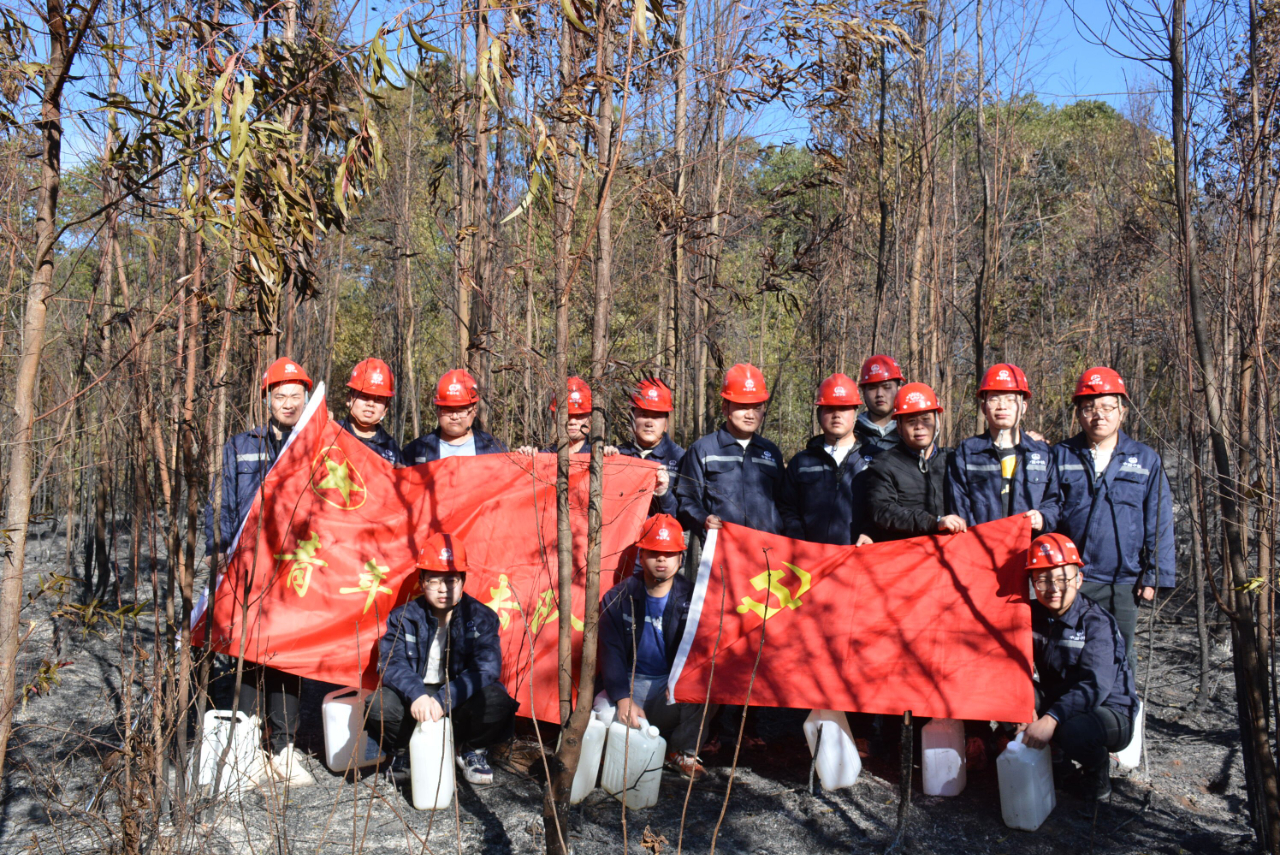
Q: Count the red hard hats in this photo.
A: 14